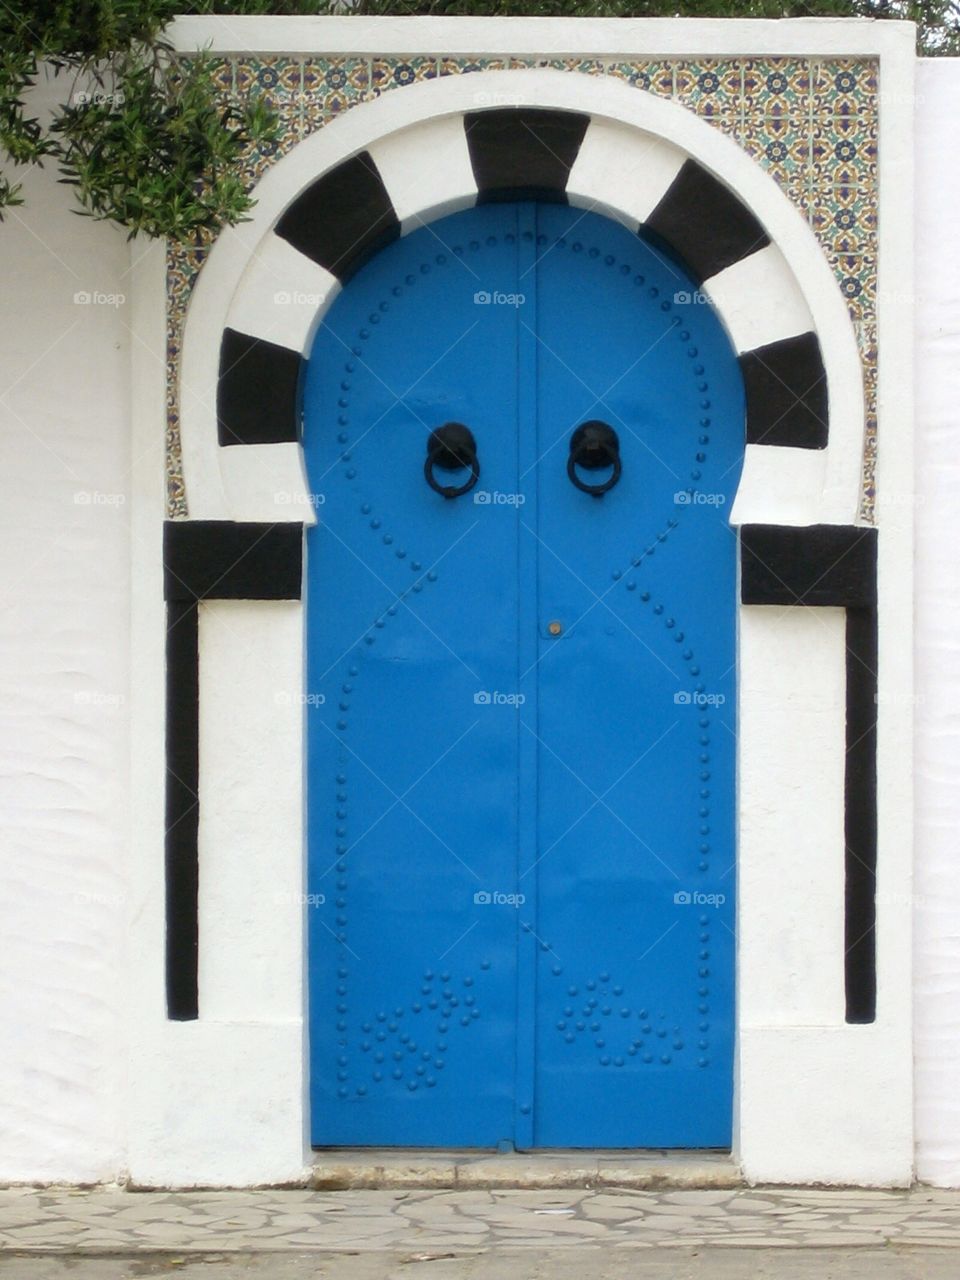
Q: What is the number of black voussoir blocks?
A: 5